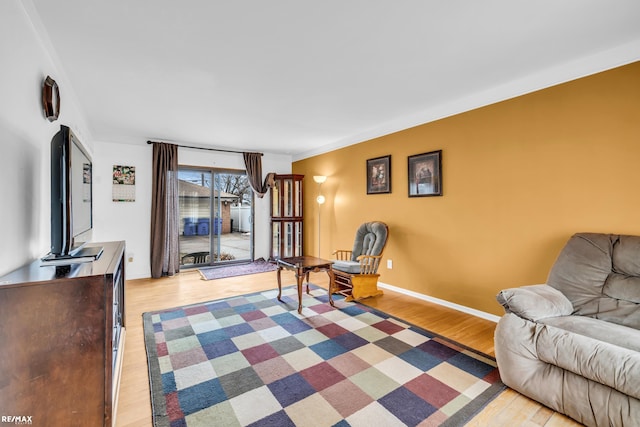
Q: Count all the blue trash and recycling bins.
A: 3